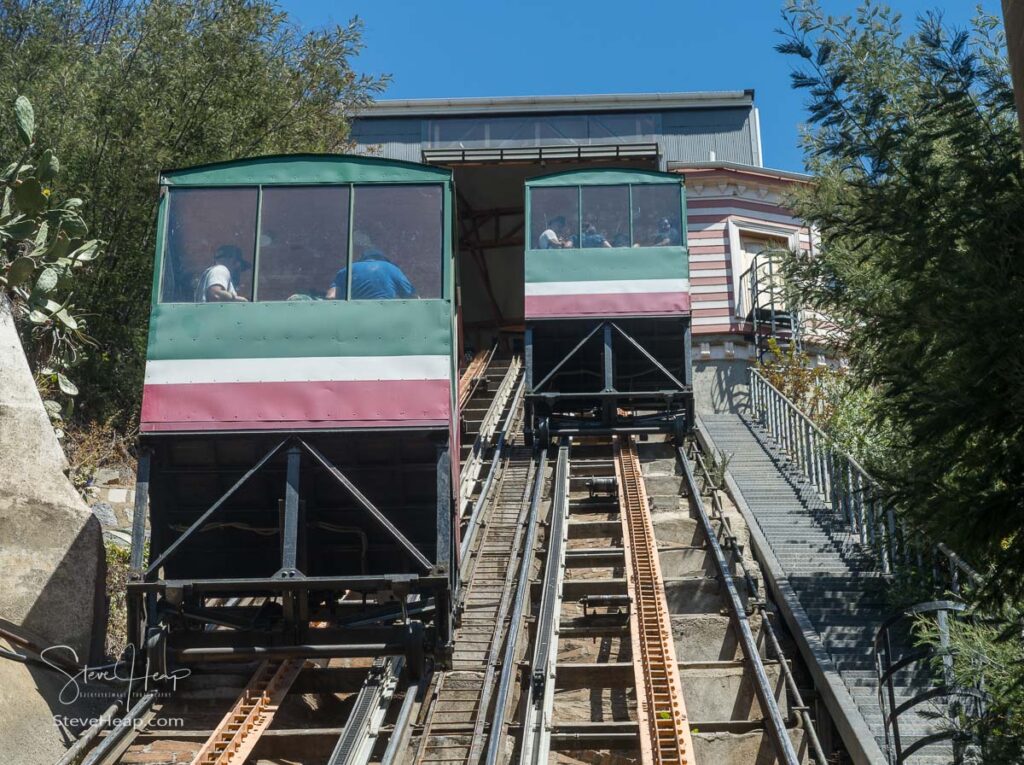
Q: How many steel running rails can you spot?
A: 4